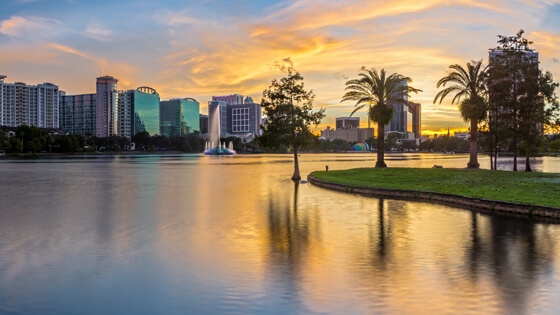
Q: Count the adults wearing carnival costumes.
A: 0